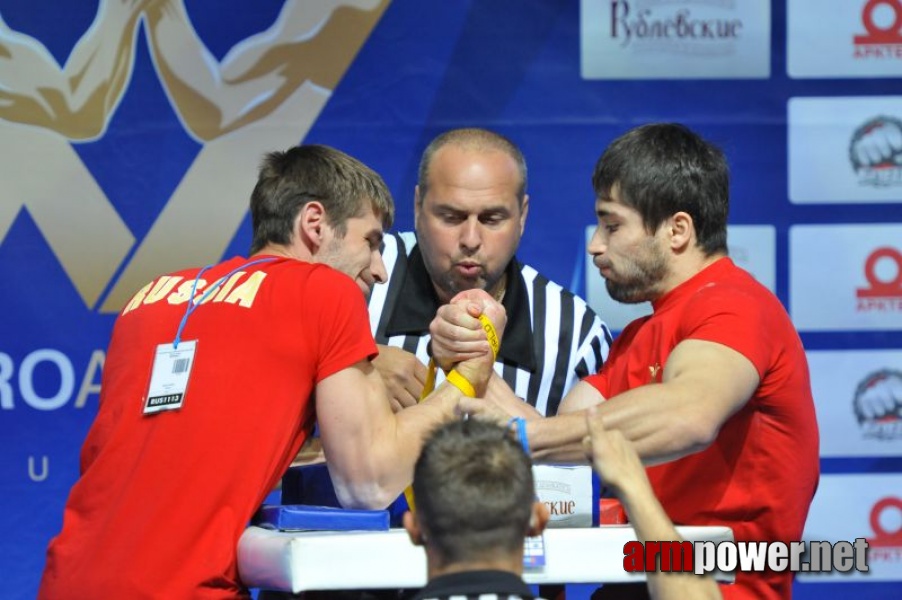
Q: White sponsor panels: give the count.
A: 7